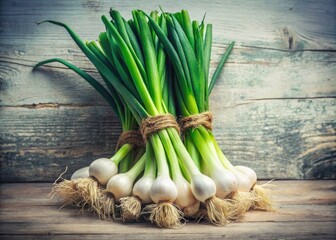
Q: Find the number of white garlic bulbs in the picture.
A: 10